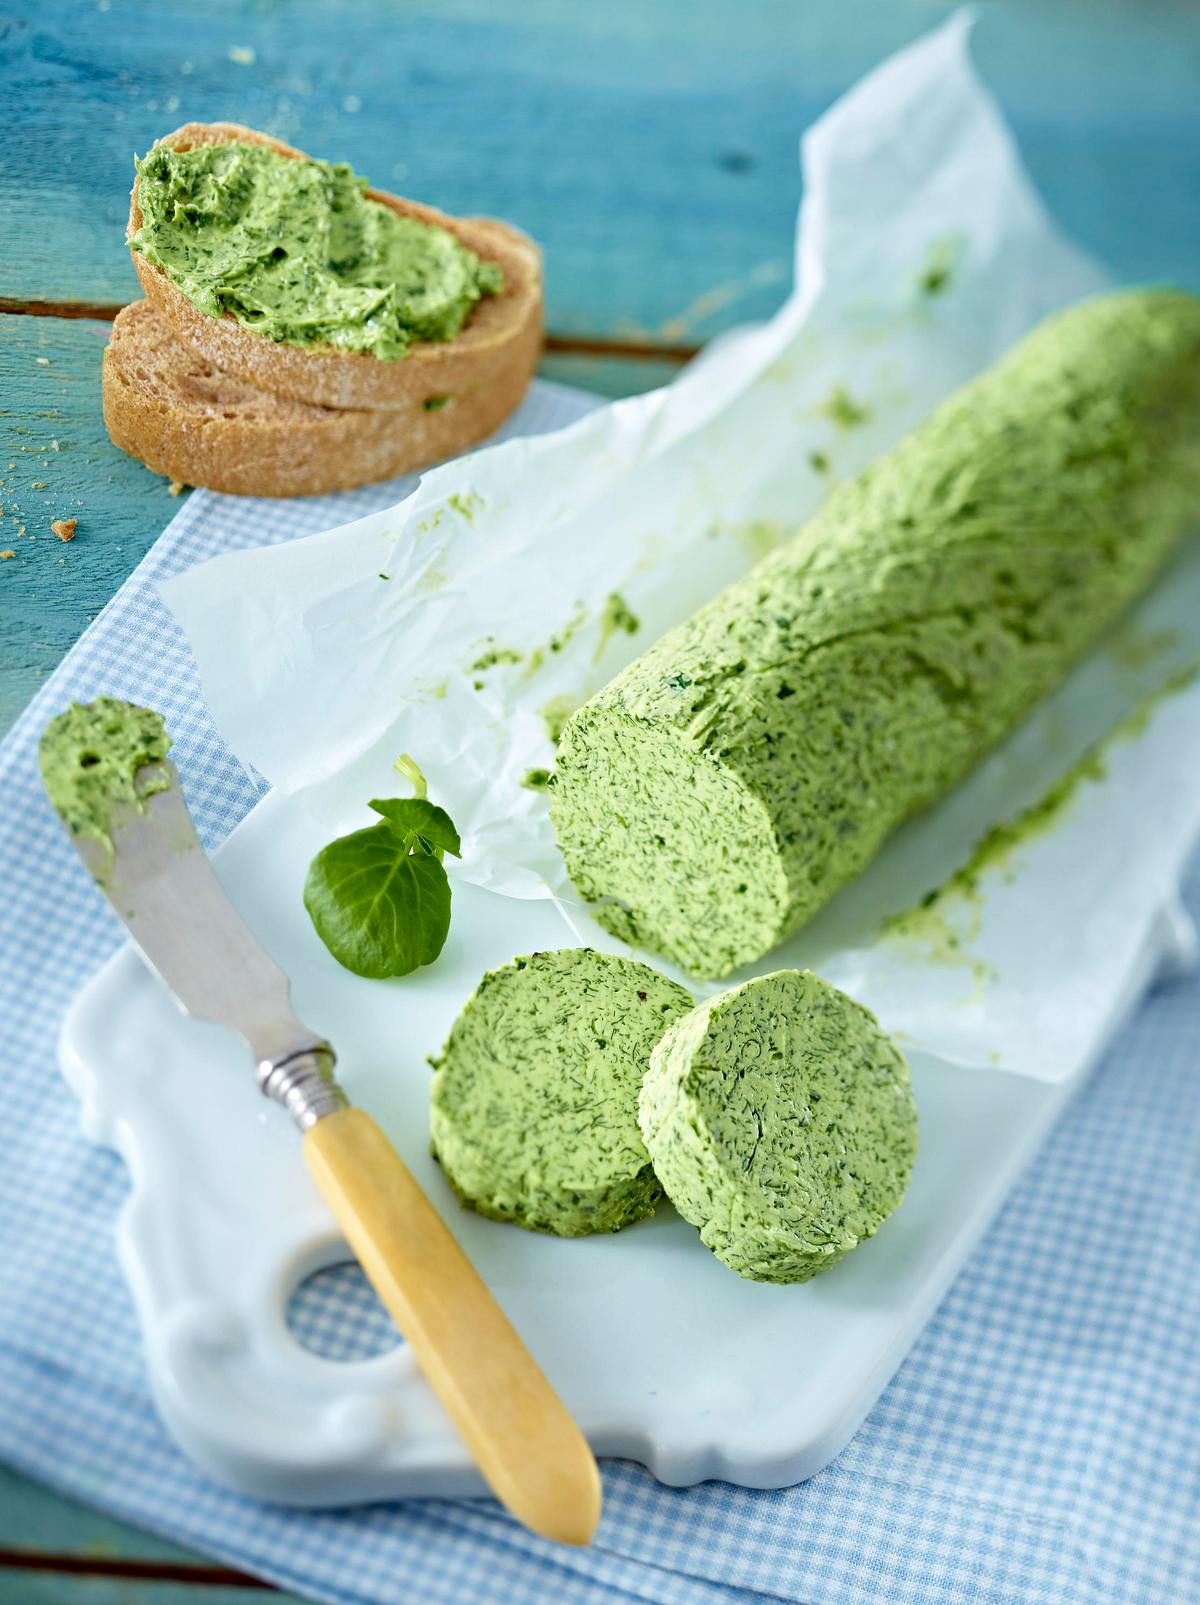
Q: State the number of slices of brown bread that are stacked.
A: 2